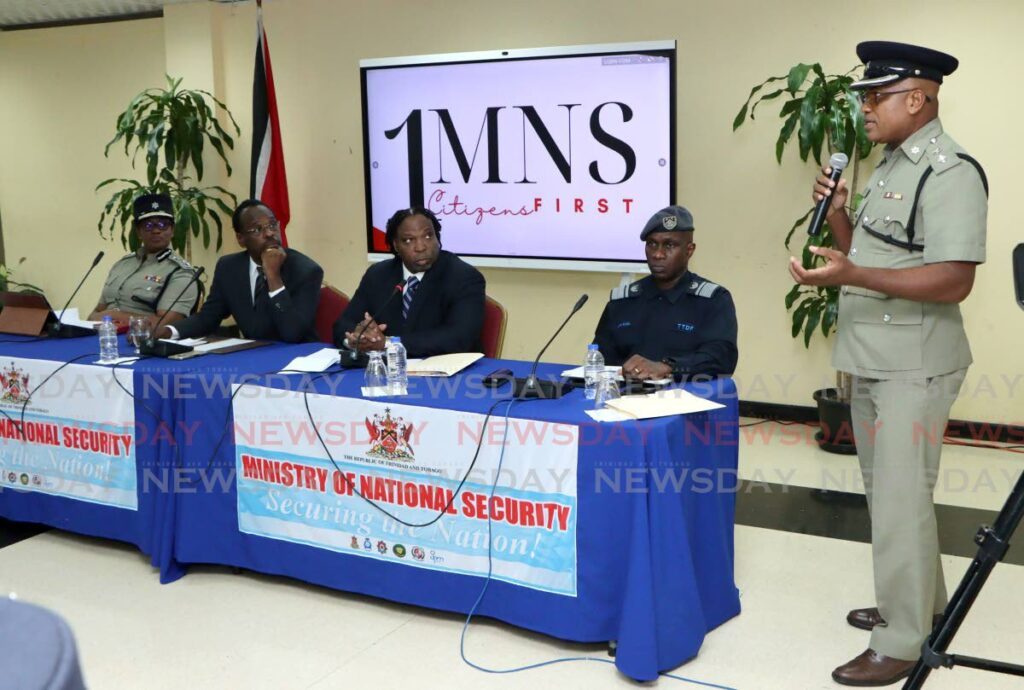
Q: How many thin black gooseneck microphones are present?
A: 4